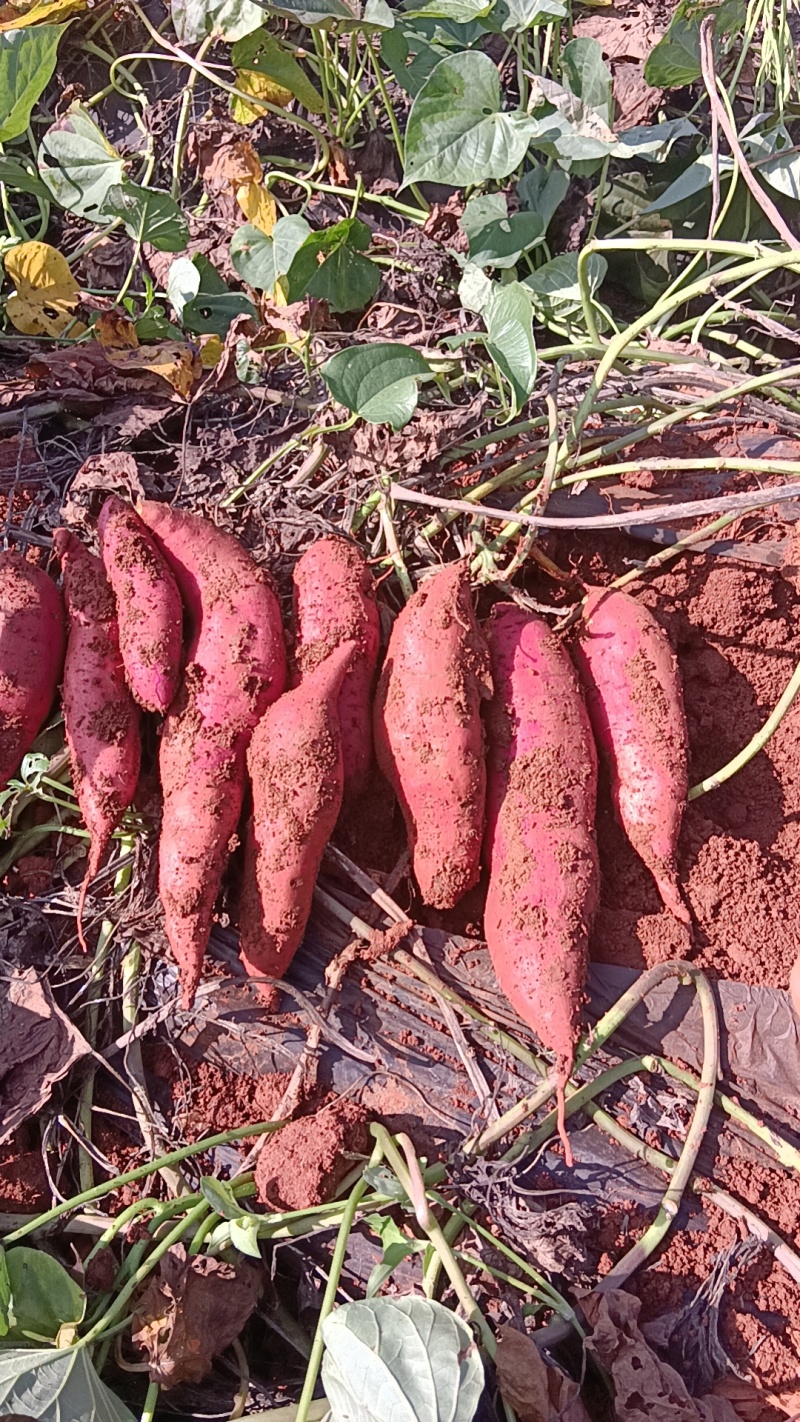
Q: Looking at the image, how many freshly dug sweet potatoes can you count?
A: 9